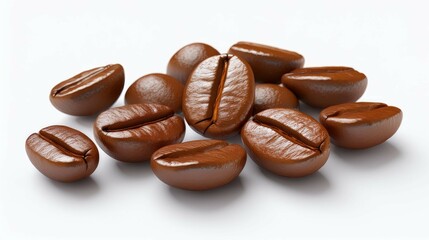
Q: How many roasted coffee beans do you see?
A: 12